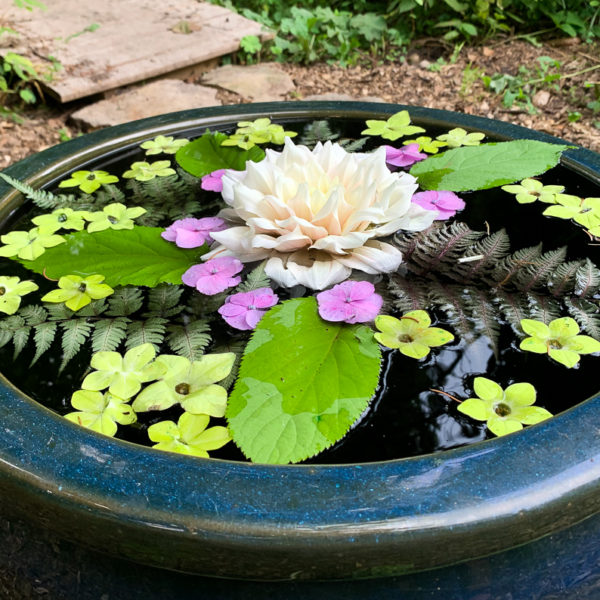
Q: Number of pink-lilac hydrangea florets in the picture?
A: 7